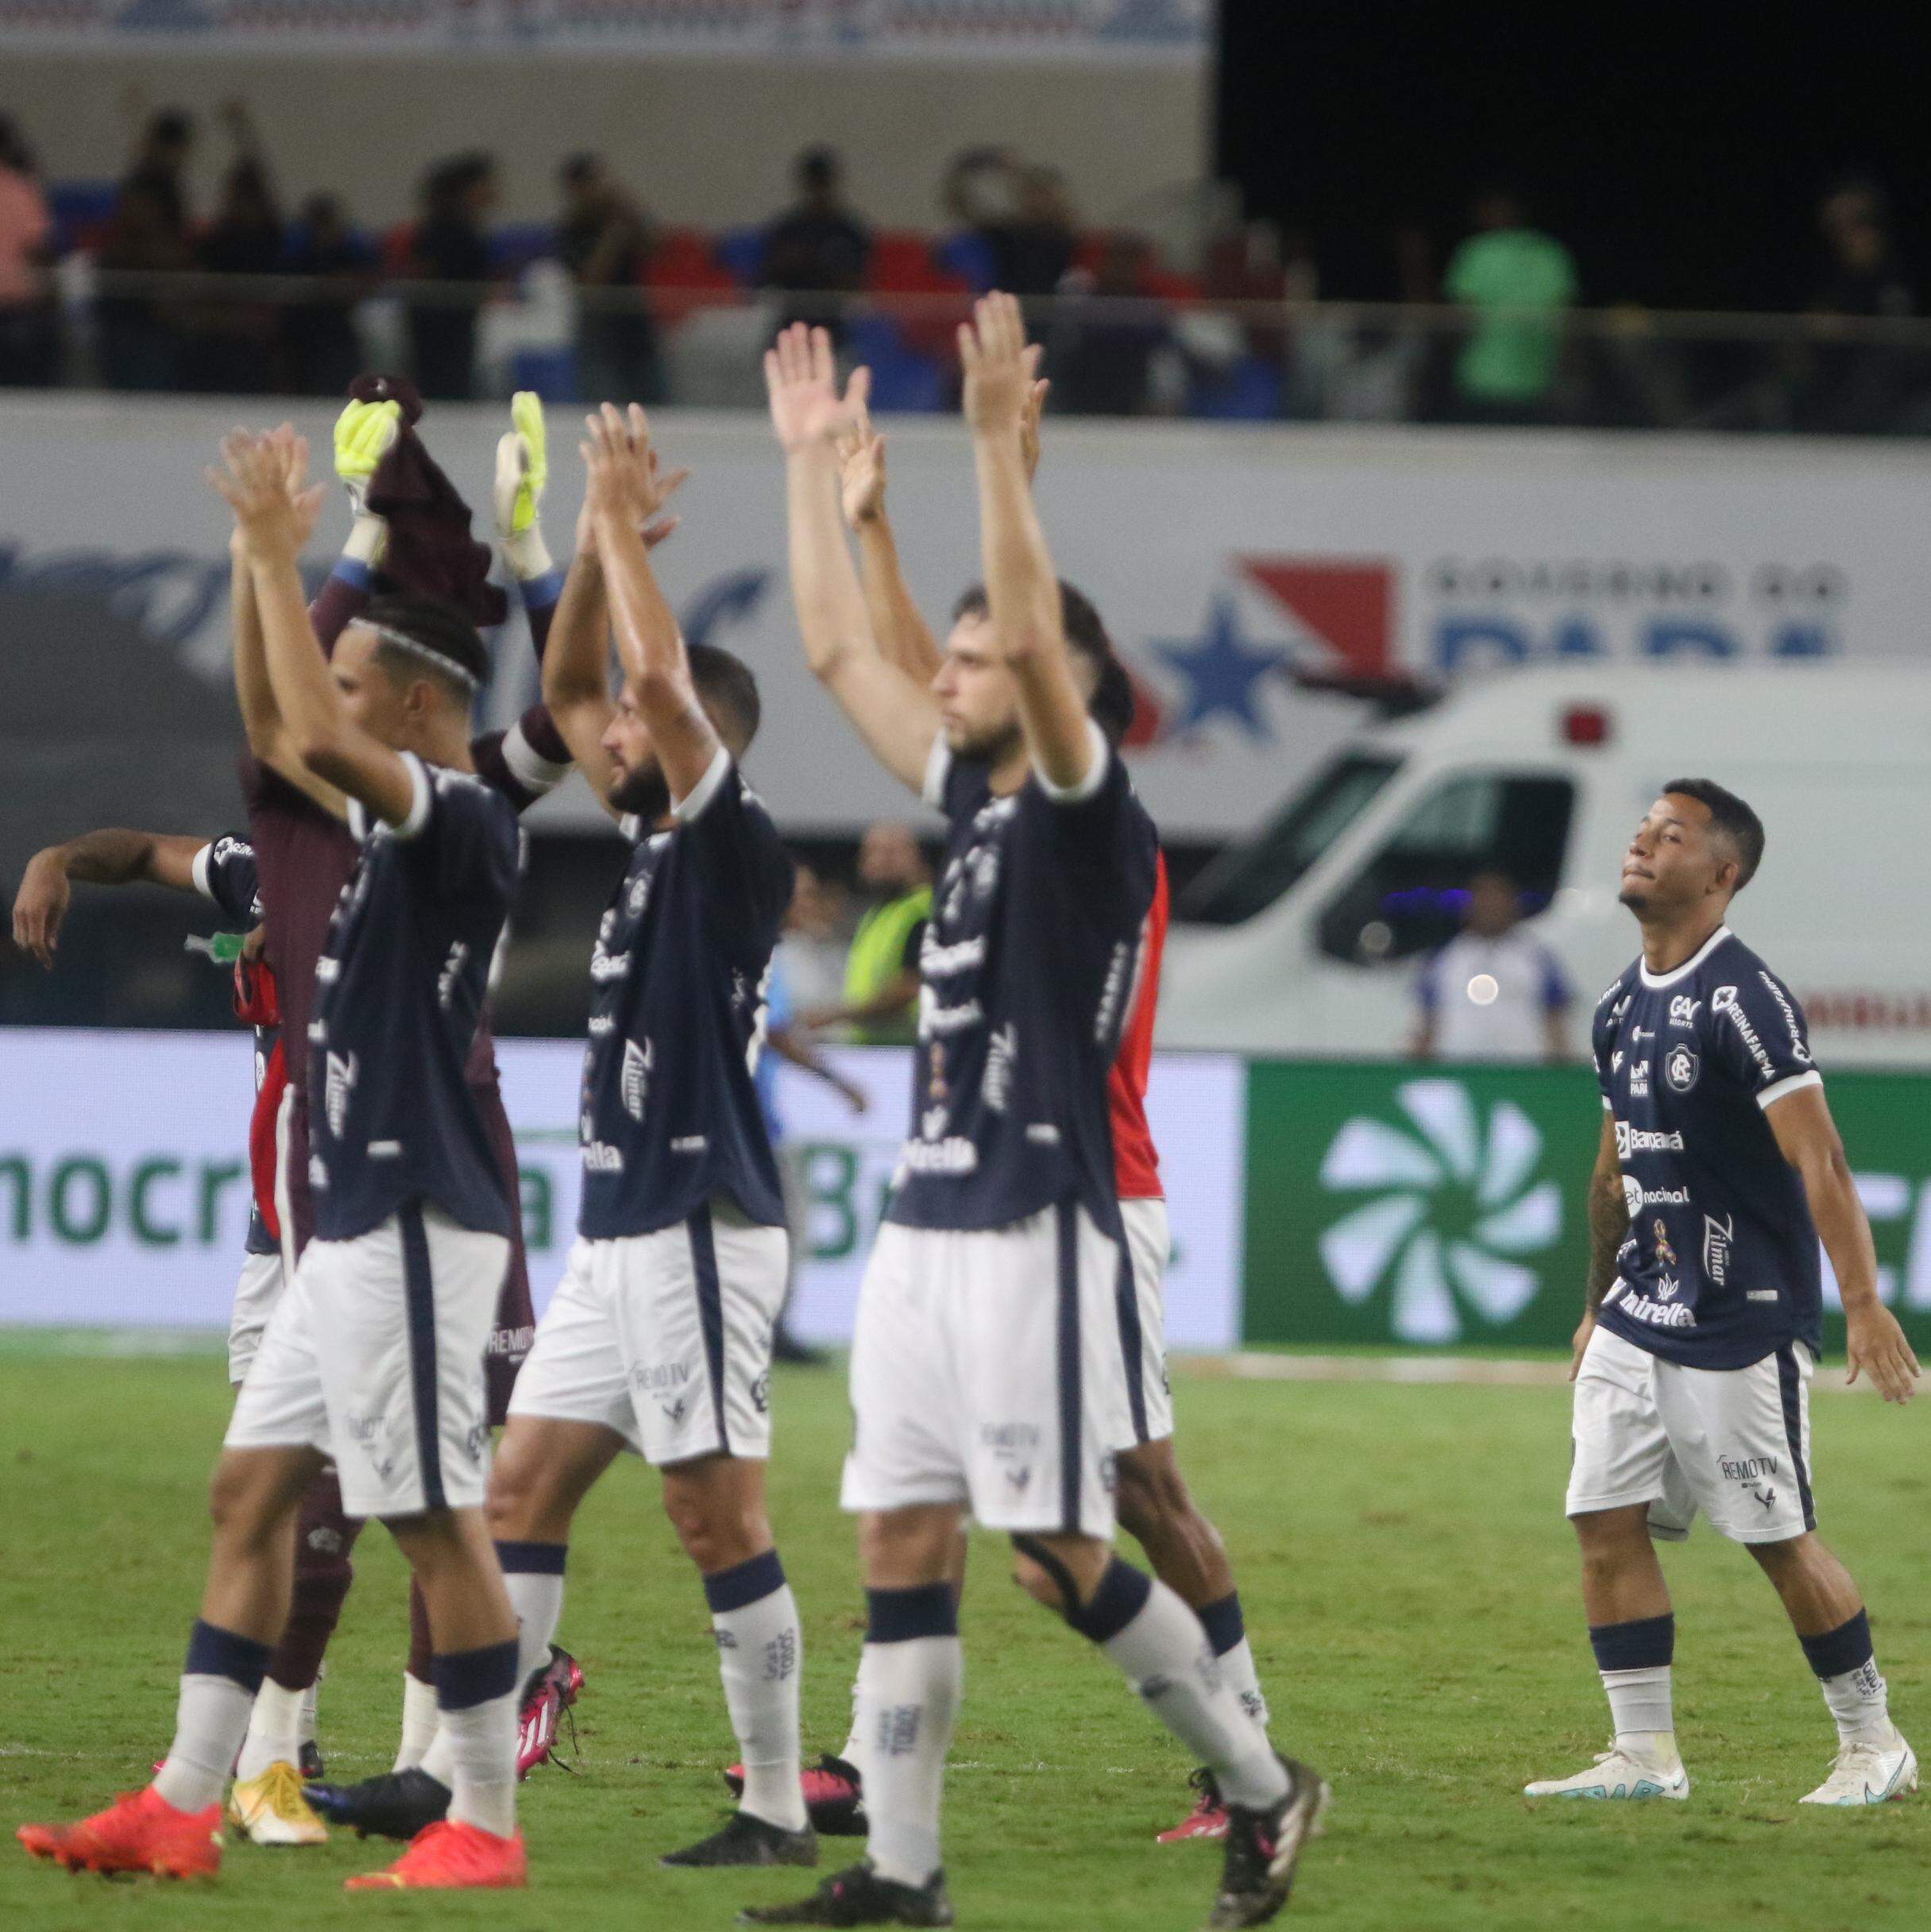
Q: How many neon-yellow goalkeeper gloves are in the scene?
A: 2